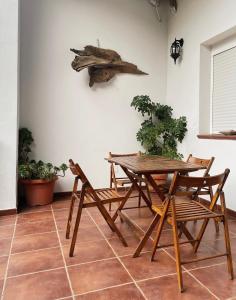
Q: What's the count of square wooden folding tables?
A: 1